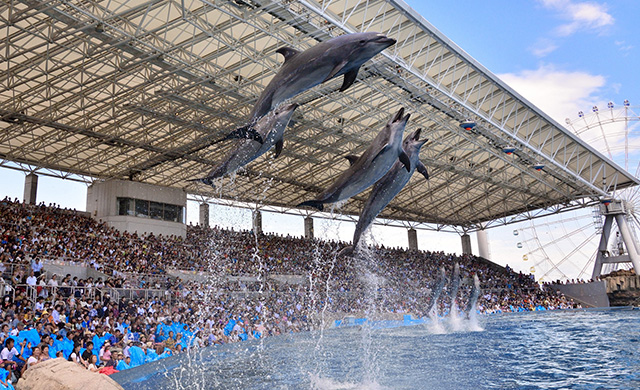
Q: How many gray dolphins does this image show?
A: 7